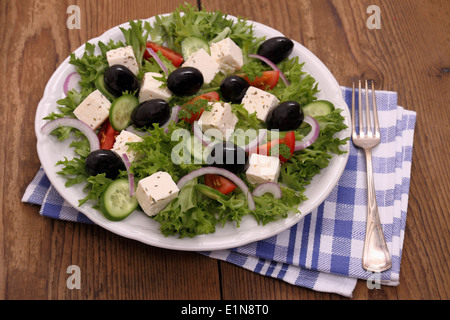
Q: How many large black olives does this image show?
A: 8